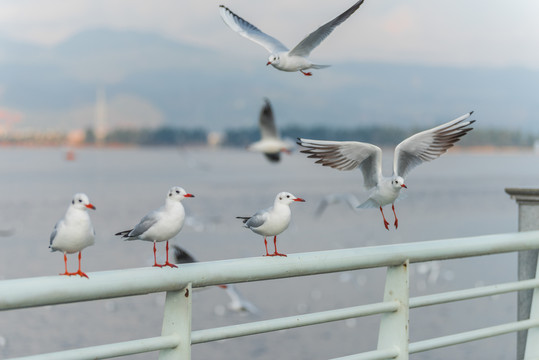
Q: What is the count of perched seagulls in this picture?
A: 3